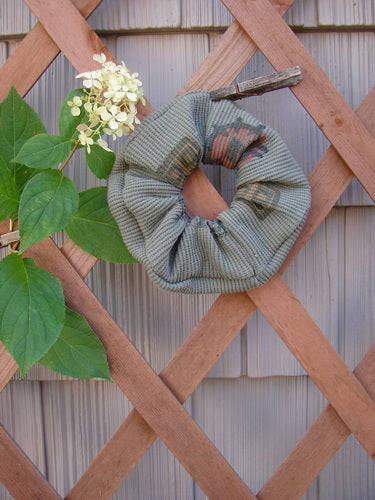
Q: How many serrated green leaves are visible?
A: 9